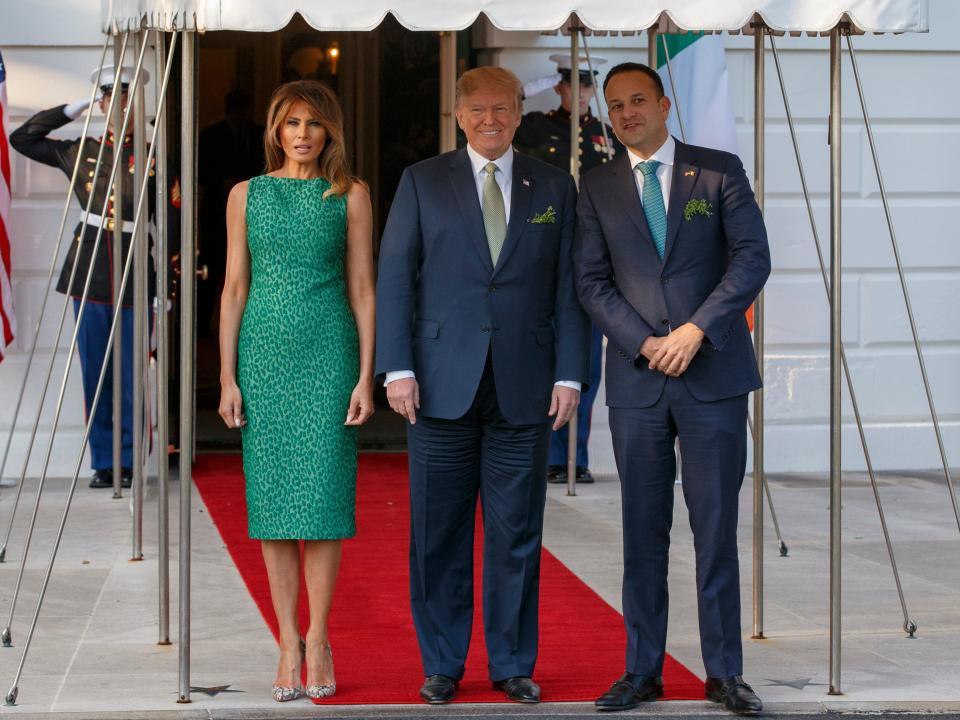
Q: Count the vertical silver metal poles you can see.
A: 8